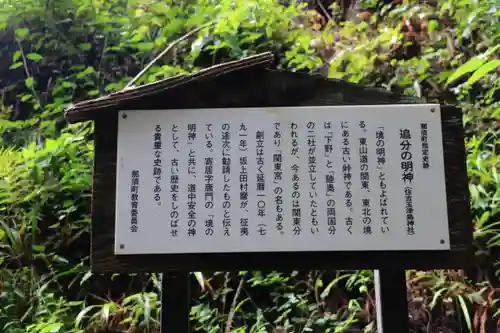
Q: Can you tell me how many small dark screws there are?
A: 4